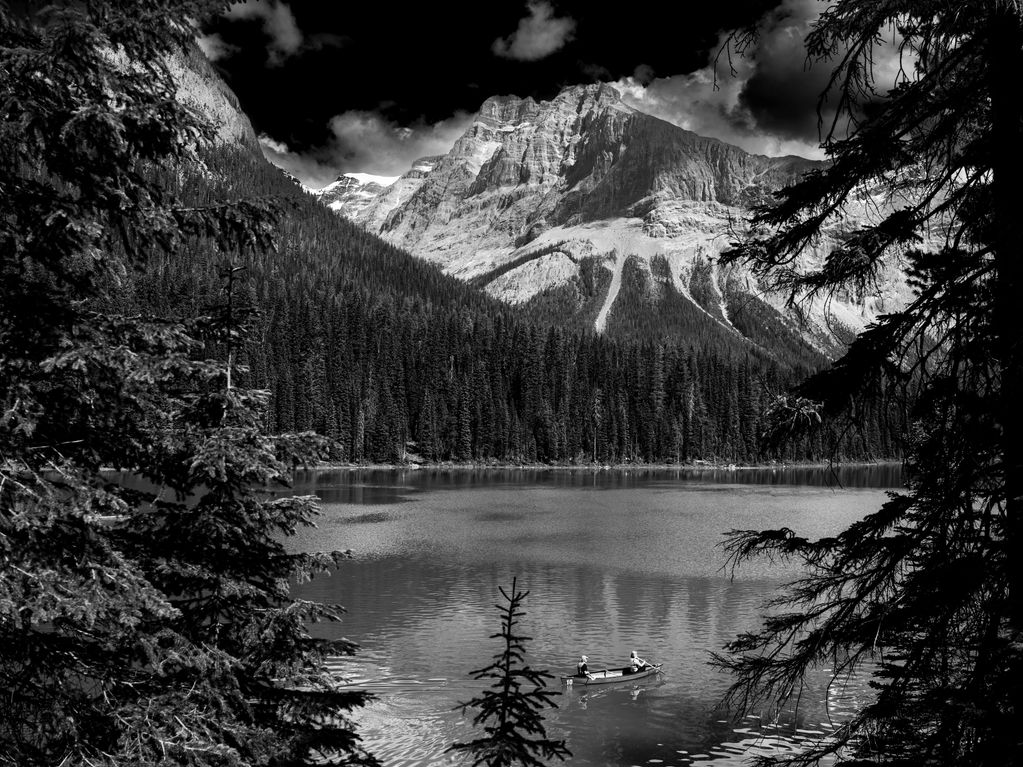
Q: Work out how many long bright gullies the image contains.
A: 3